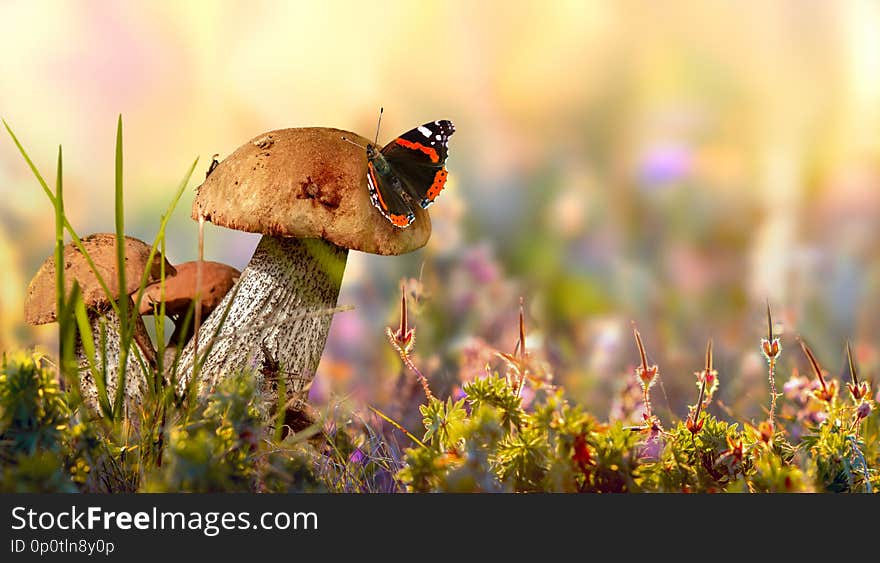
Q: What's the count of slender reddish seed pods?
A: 8